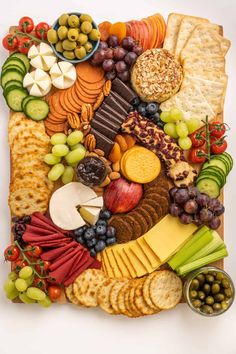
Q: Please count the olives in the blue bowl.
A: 15